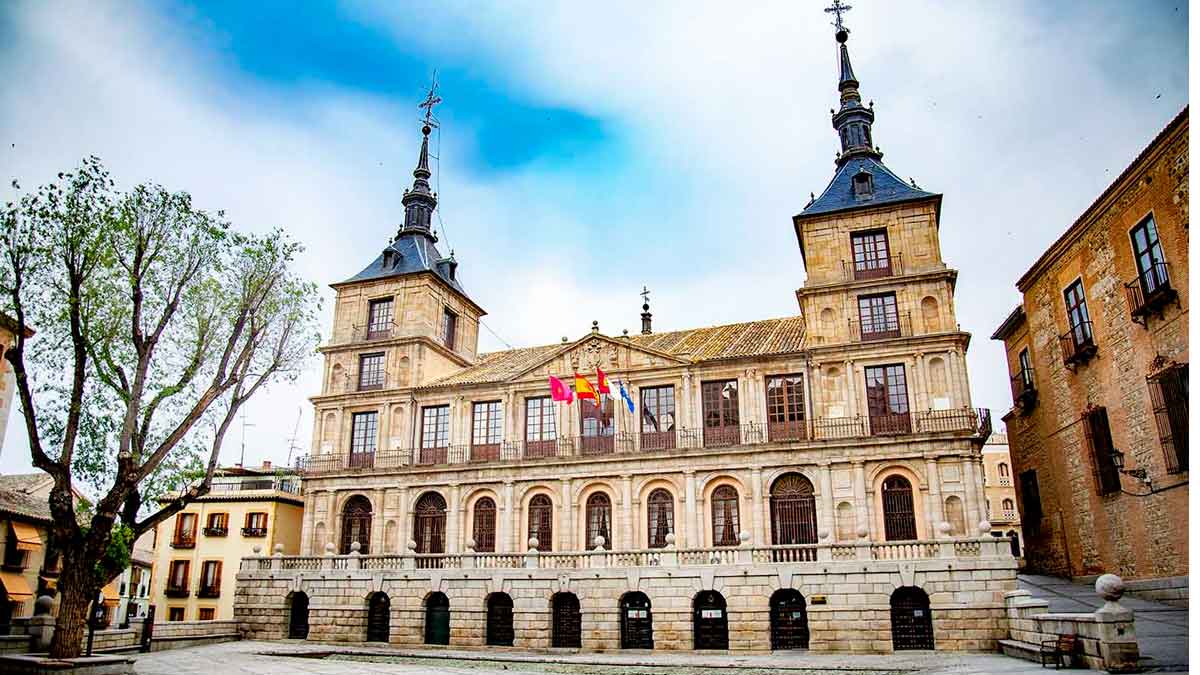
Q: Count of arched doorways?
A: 9